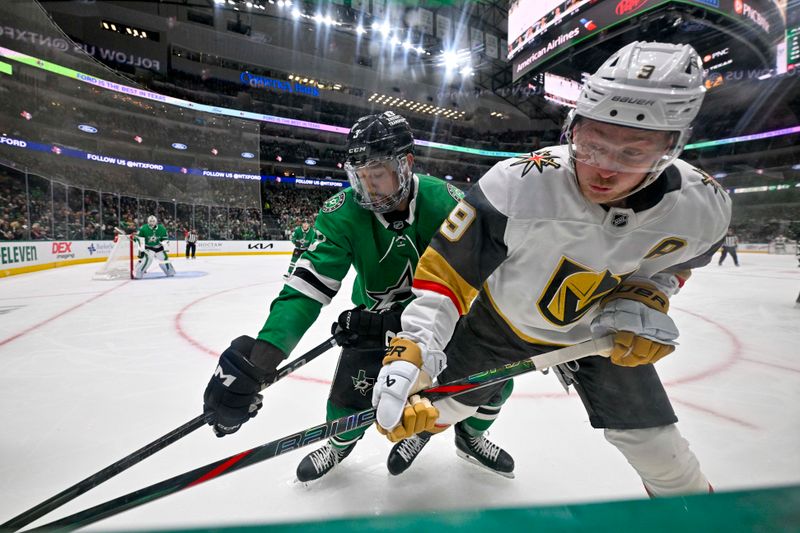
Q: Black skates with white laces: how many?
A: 3